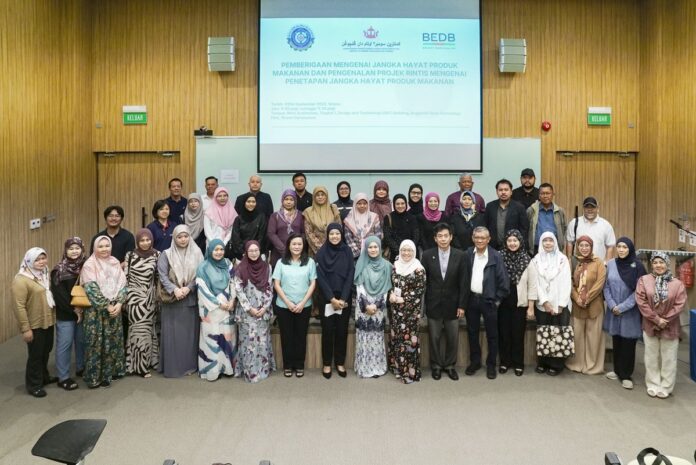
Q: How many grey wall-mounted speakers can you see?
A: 2